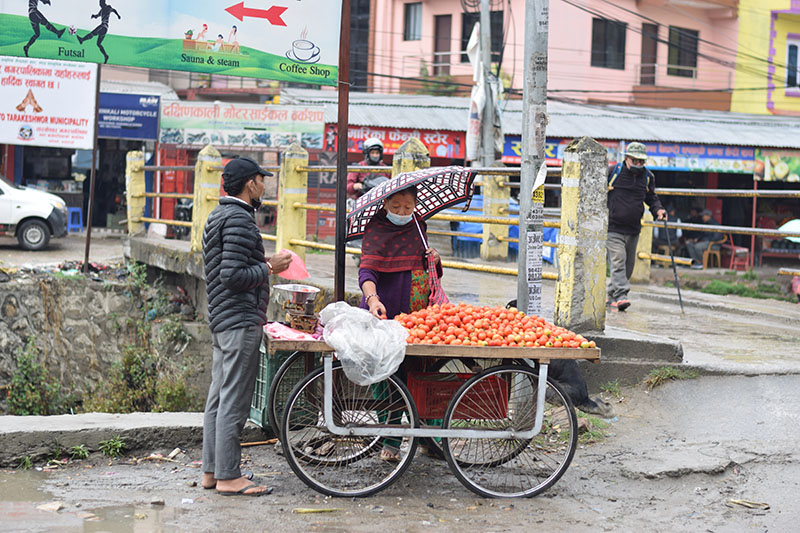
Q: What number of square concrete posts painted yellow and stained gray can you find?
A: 7